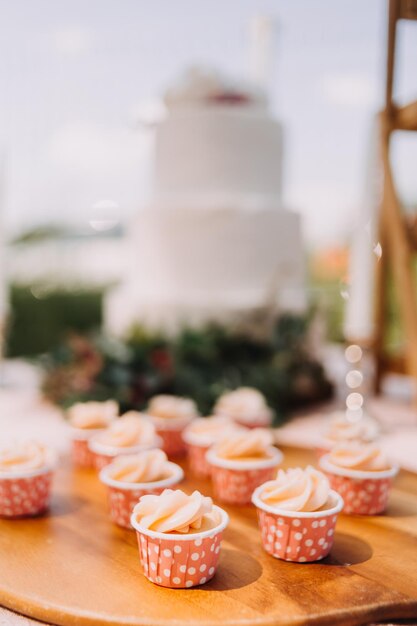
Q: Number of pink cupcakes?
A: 12